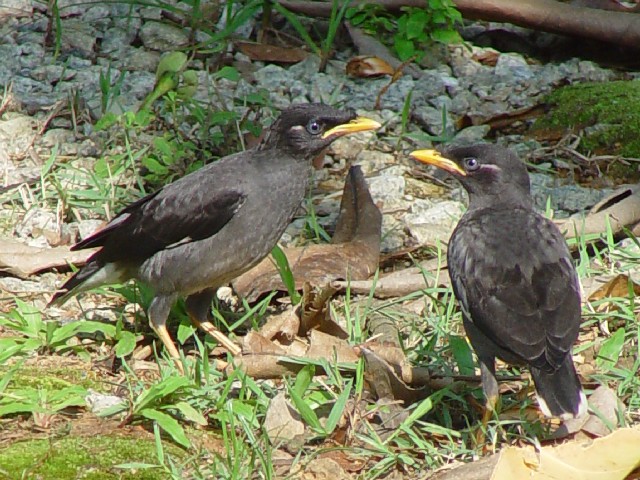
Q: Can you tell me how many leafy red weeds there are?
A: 0